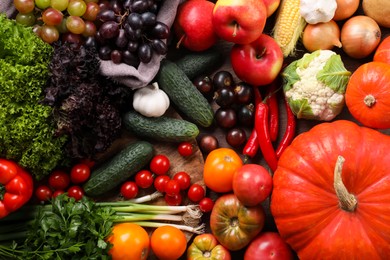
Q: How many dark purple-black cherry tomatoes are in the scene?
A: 8